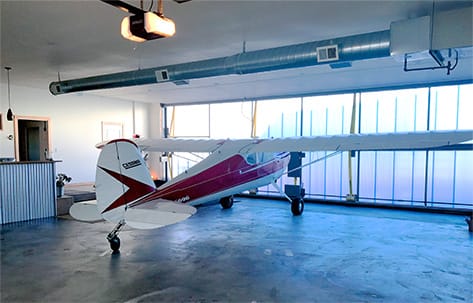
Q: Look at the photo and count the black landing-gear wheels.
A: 3